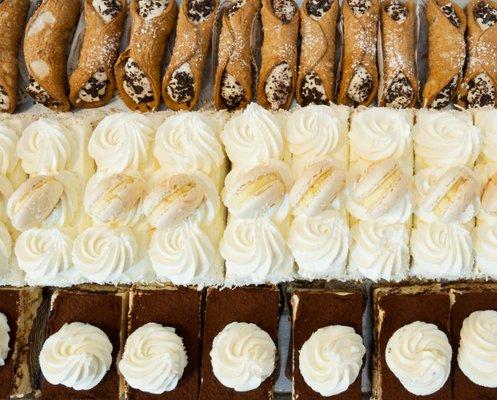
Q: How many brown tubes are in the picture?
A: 12